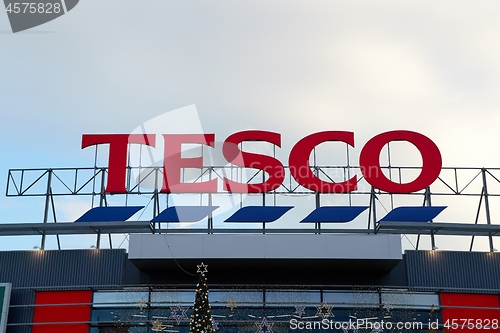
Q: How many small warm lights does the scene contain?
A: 4